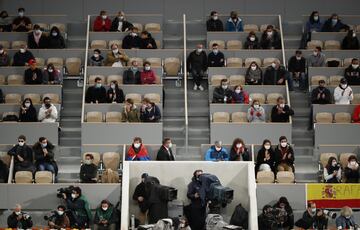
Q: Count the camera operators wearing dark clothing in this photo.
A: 2